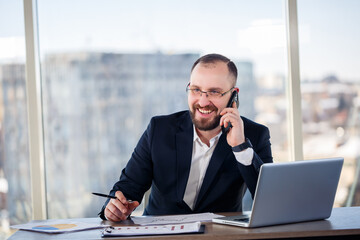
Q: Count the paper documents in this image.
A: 3